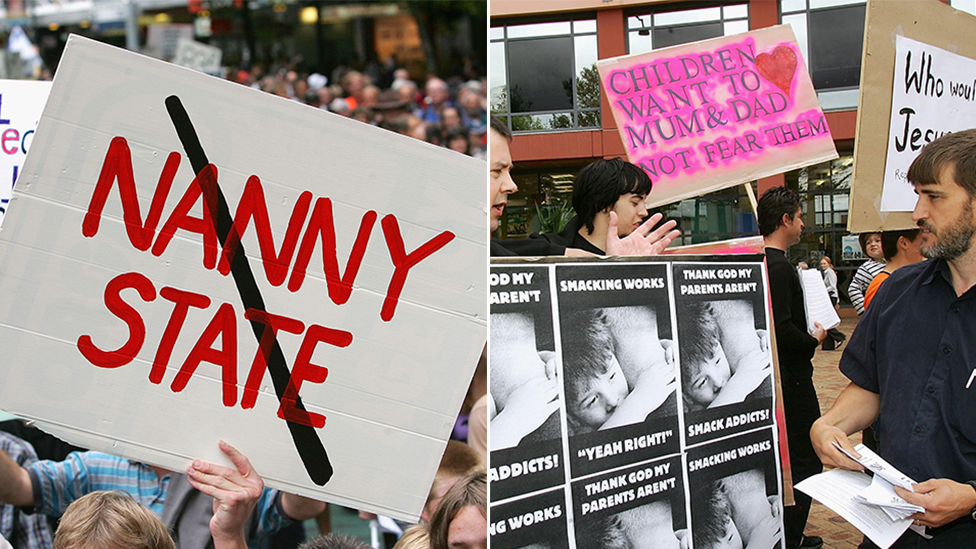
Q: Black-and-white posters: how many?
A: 6